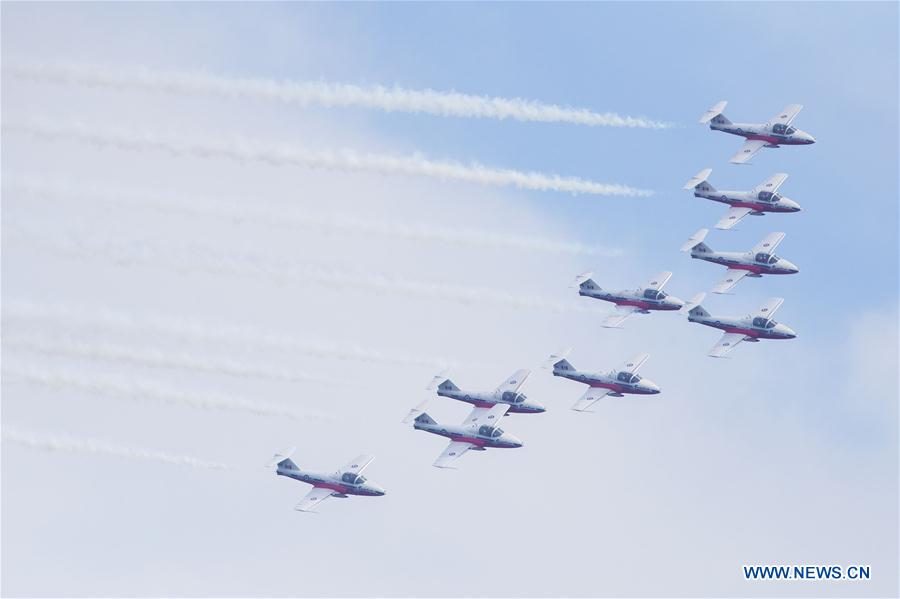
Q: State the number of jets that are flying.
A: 9